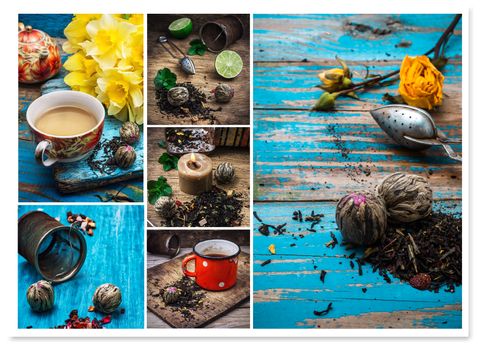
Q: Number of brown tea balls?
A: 11